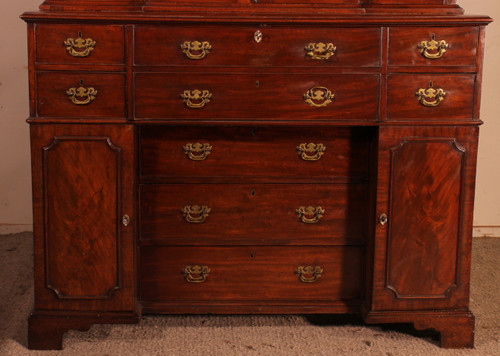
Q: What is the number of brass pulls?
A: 14